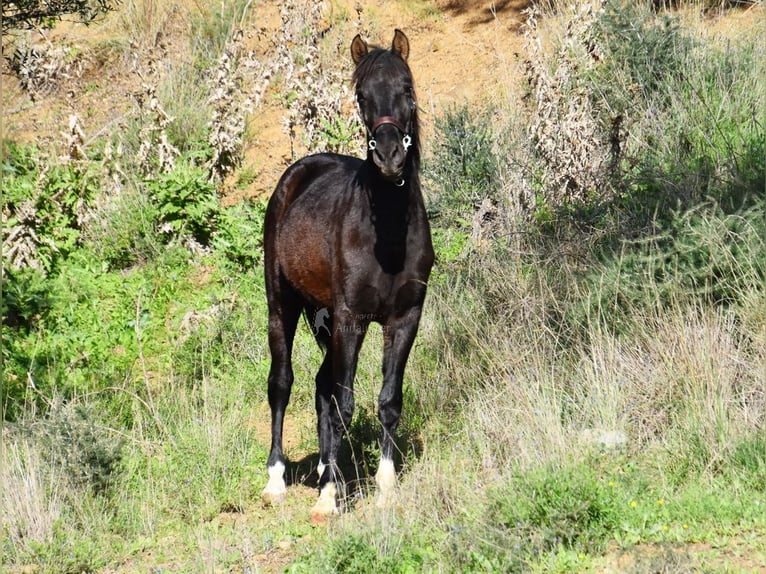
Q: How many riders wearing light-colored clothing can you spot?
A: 0